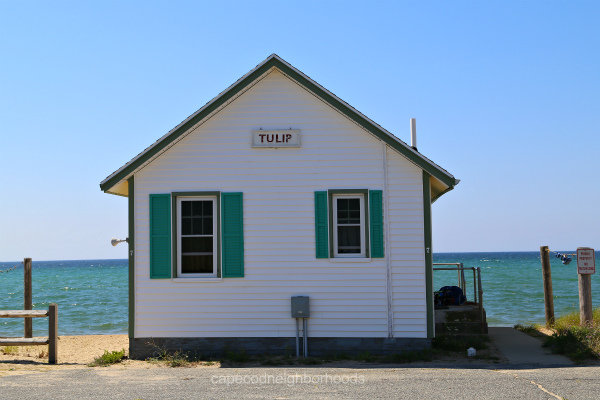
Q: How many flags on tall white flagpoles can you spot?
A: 0